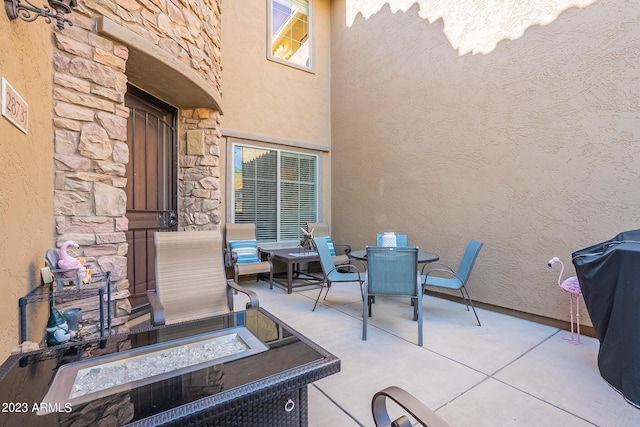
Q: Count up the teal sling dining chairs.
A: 4